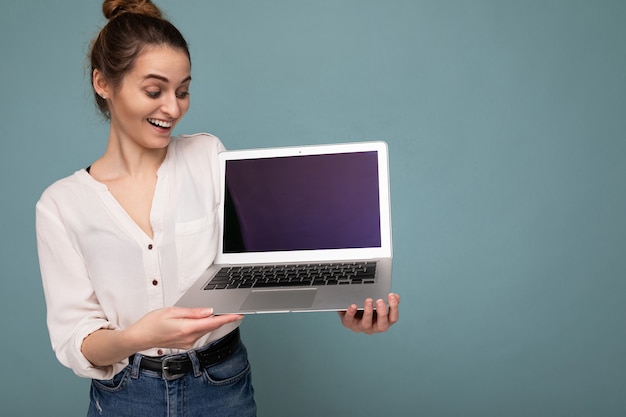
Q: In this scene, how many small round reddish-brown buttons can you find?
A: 3